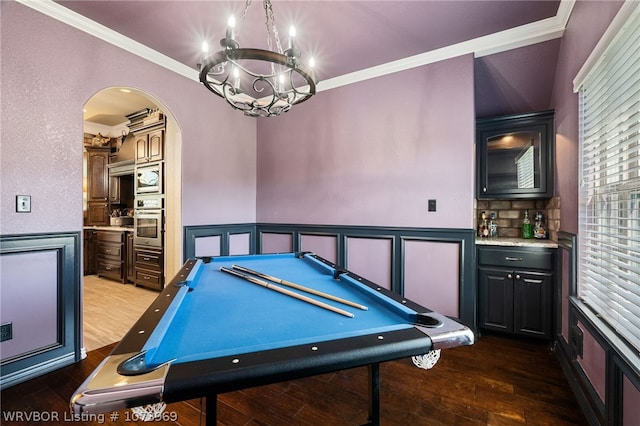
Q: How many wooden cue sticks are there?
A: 2